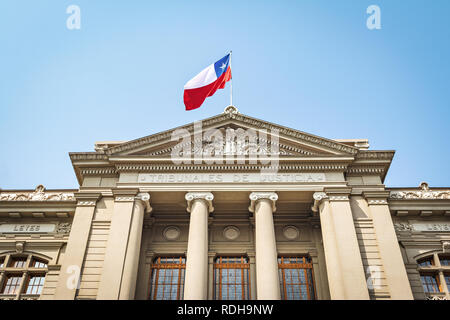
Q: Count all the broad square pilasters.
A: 4